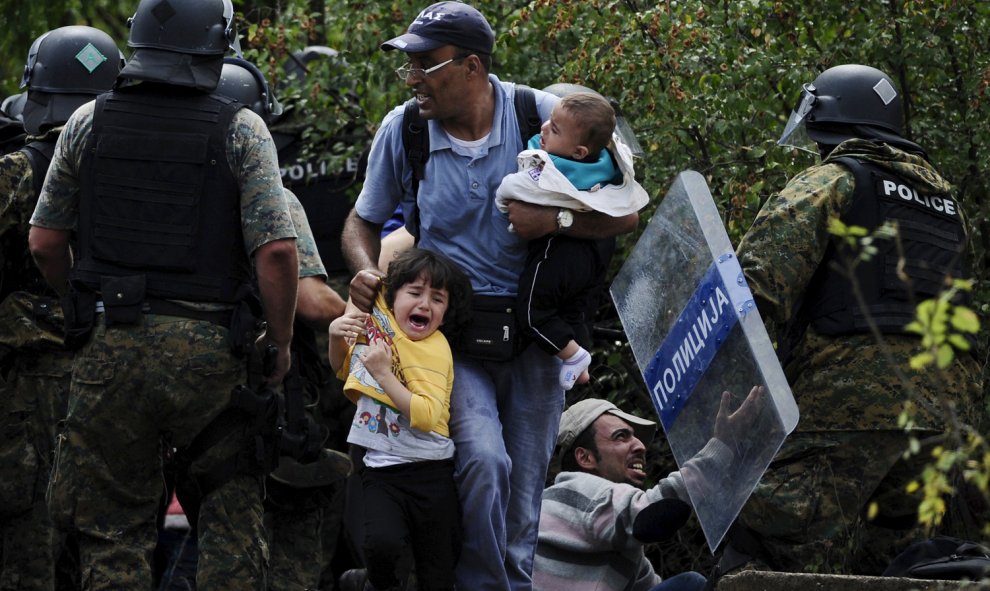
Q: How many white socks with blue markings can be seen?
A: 1